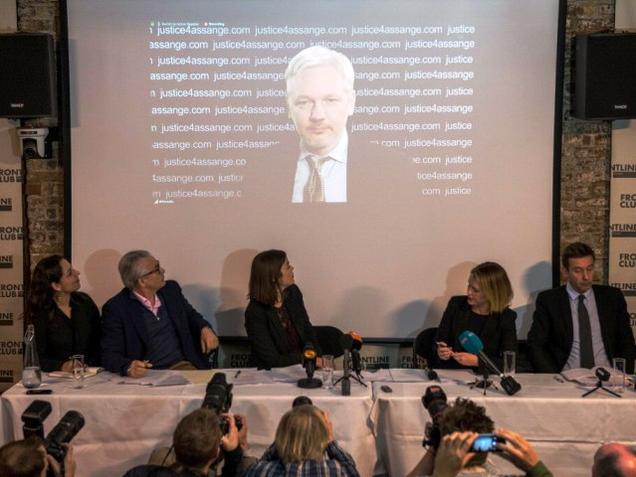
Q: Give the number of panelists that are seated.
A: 5